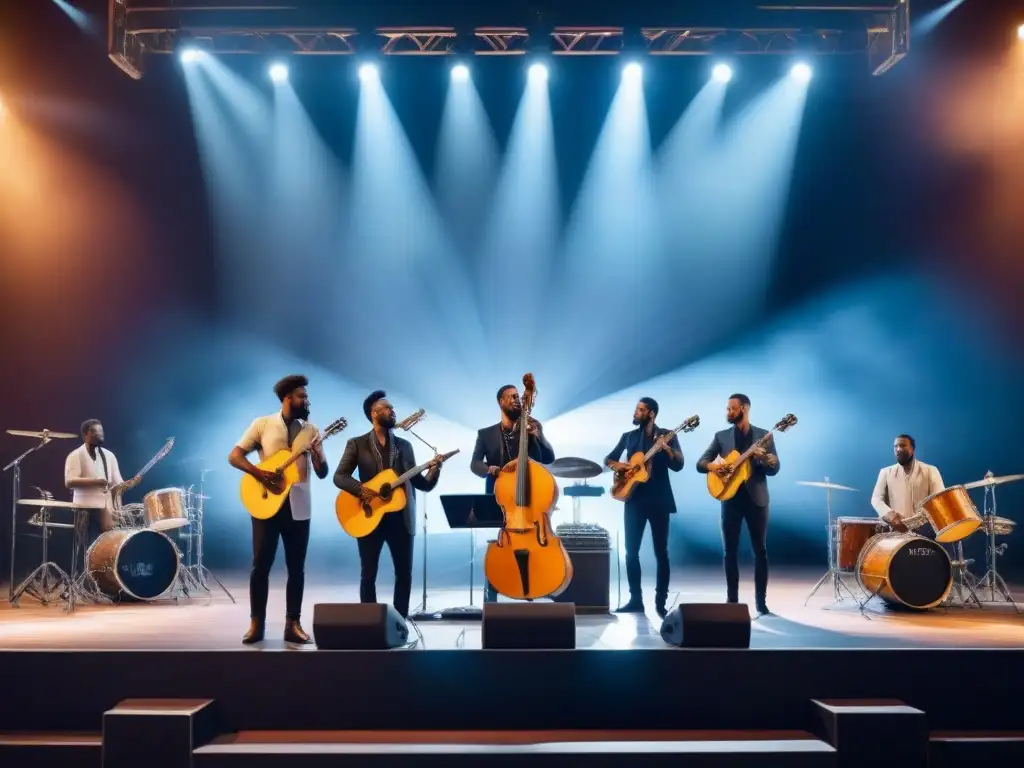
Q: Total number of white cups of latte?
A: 0